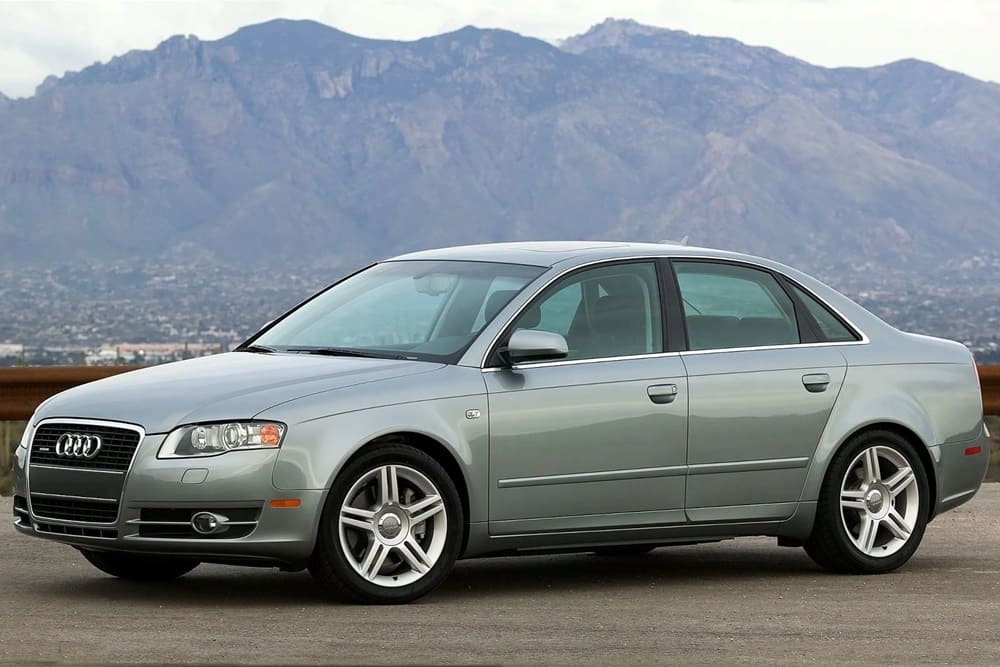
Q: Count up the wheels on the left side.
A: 2